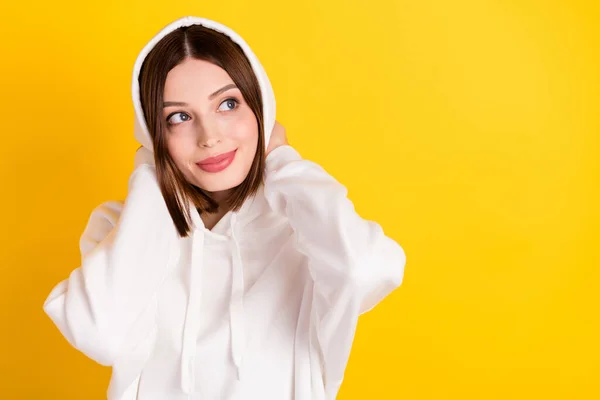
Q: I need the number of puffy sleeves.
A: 2